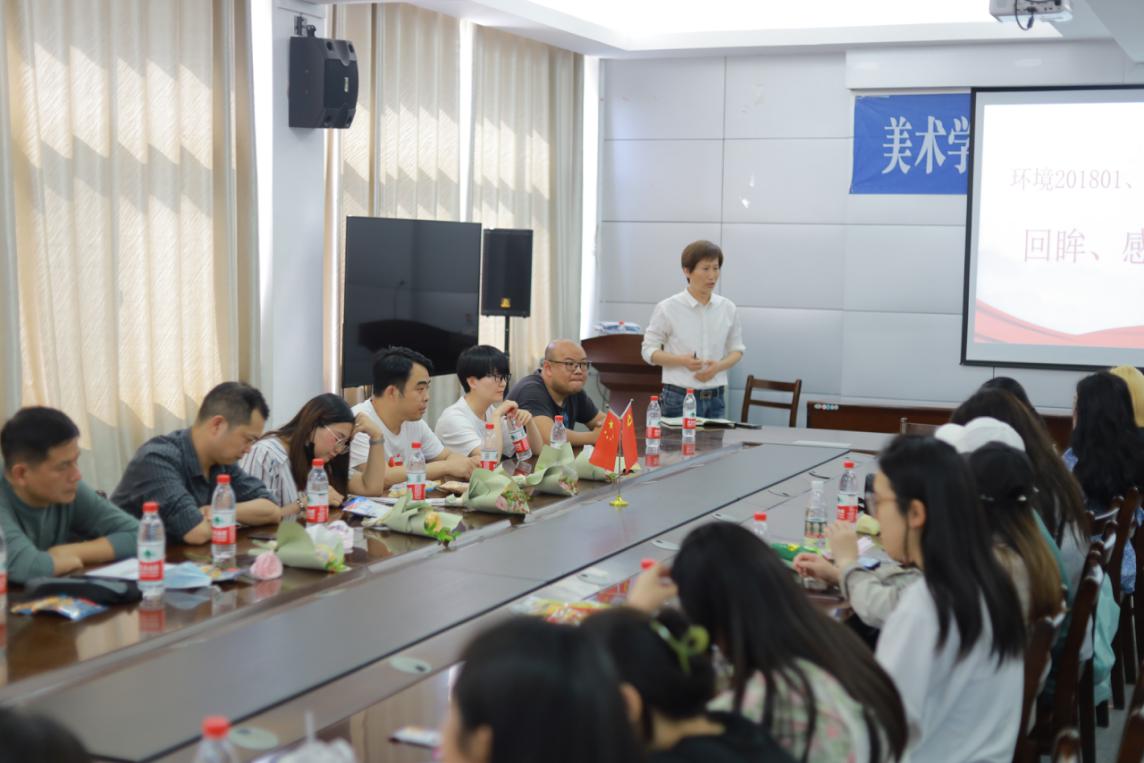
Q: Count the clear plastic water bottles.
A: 15